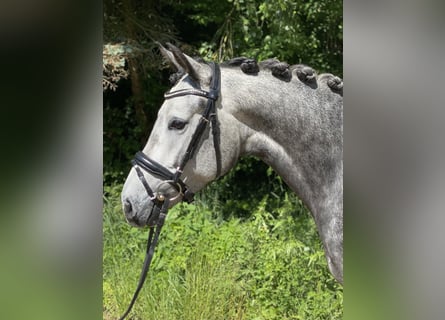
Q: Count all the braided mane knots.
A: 4